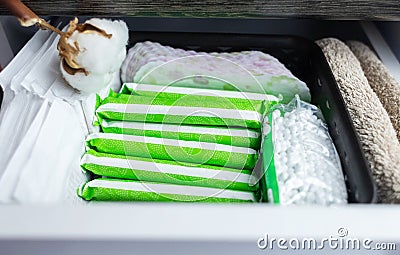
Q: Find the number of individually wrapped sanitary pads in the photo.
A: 6